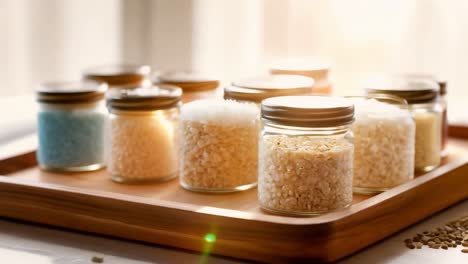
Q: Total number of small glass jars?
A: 11